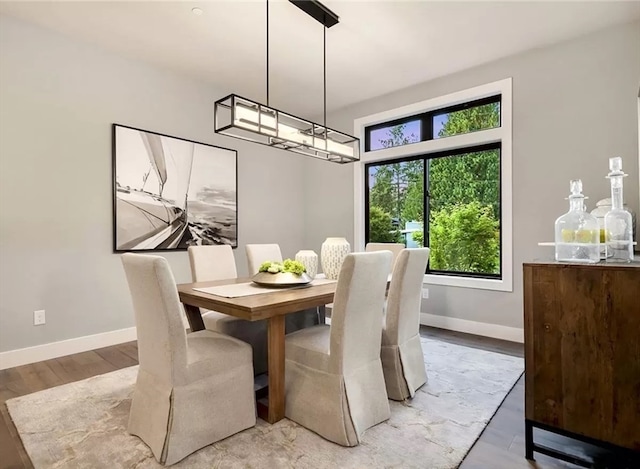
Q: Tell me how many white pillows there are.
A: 0